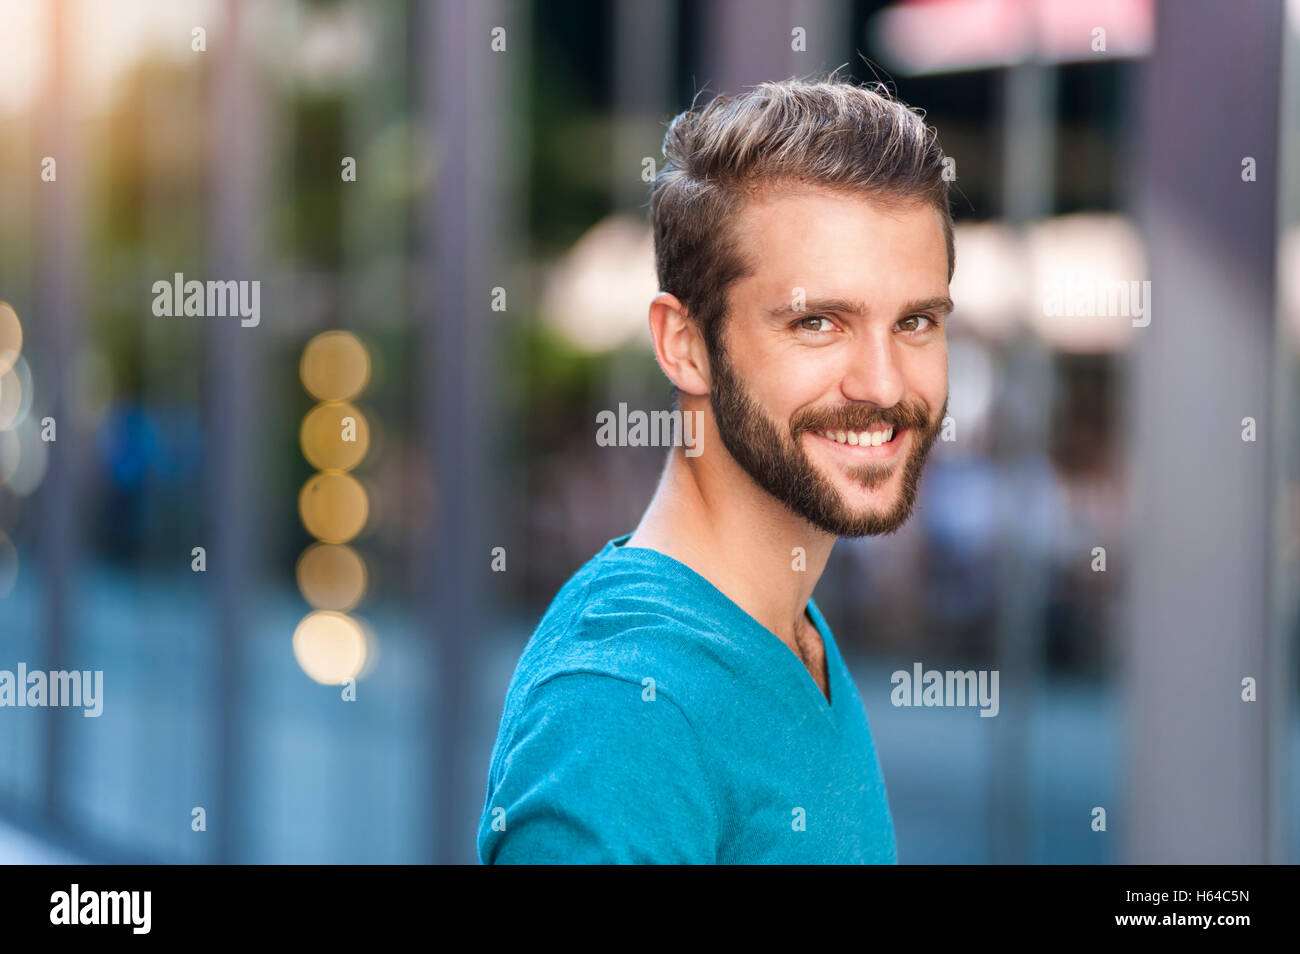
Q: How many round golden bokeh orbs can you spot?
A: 5